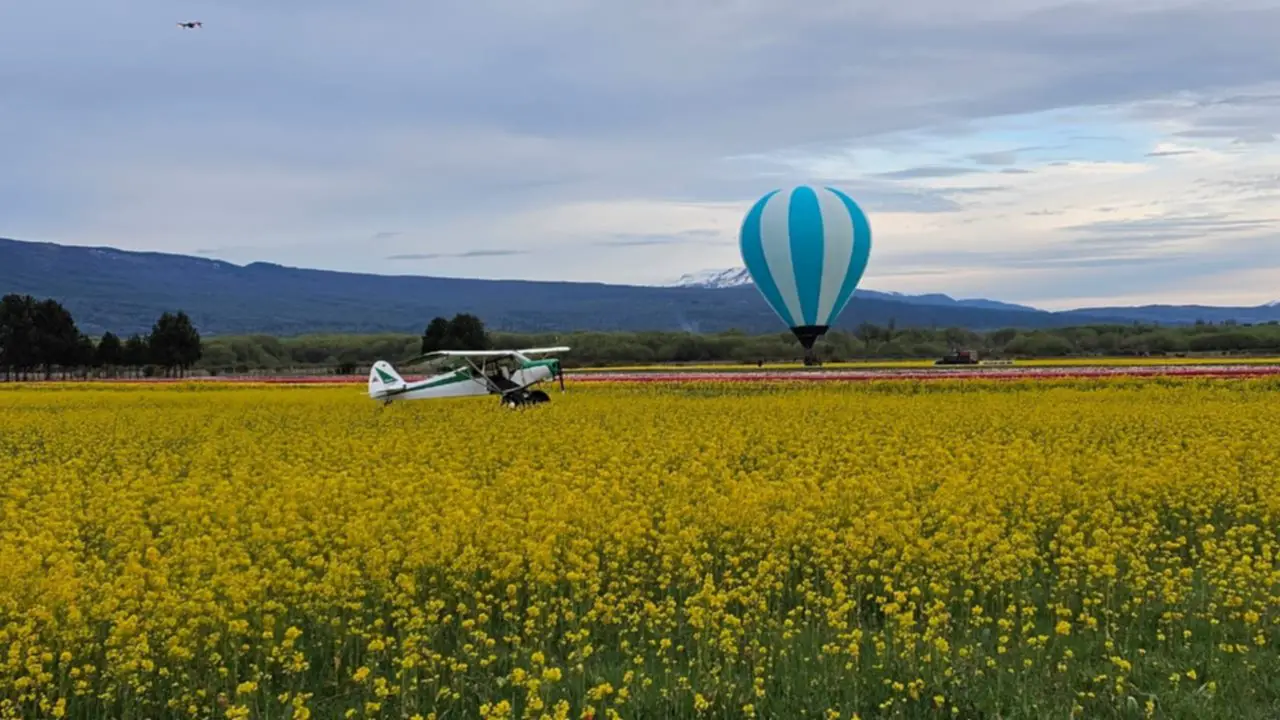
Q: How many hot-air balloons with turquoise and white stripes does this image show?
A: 1